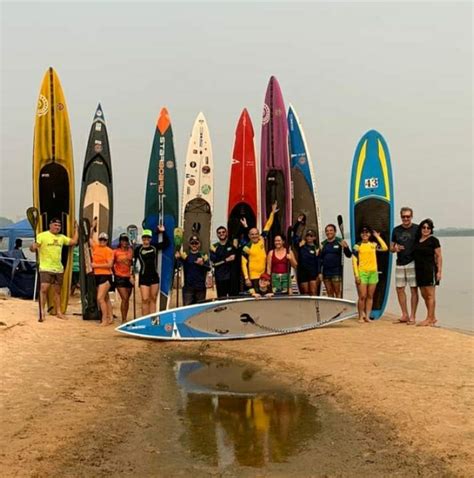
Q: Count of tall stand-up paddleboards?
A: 8